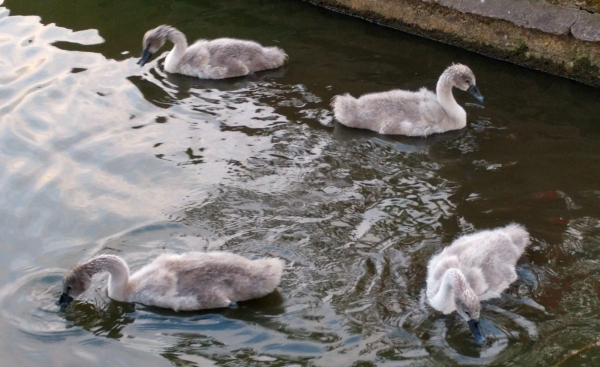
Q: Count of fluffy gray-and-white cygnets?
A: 4